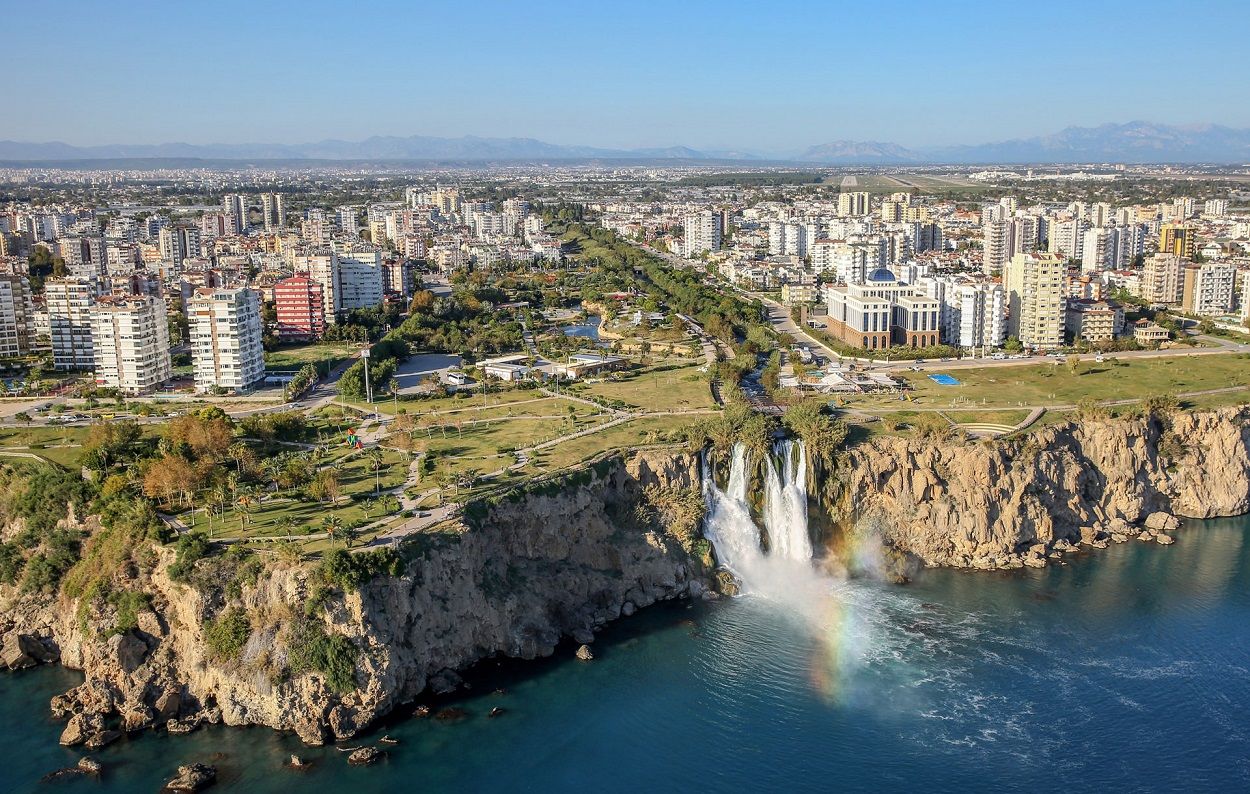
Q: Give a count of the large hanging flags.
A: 0